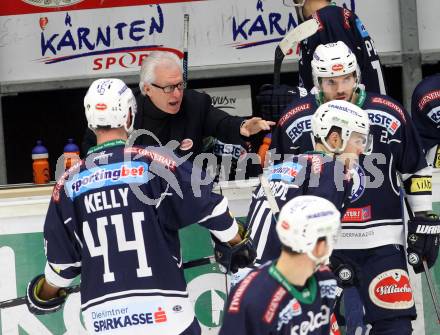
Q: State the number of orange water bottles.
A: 3